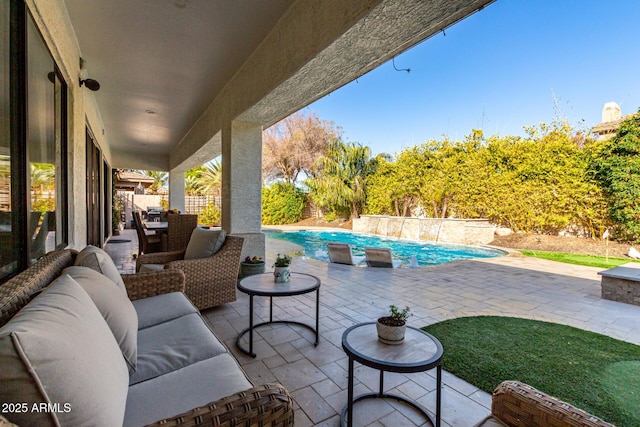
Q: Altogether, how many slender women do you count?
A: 0